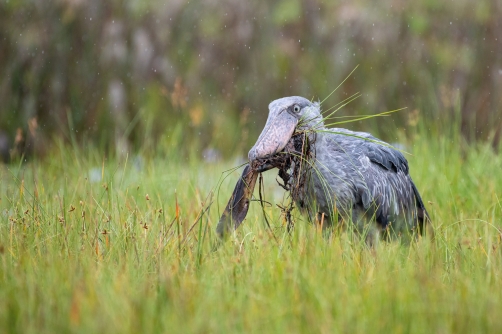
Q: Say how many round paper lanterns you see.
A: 0